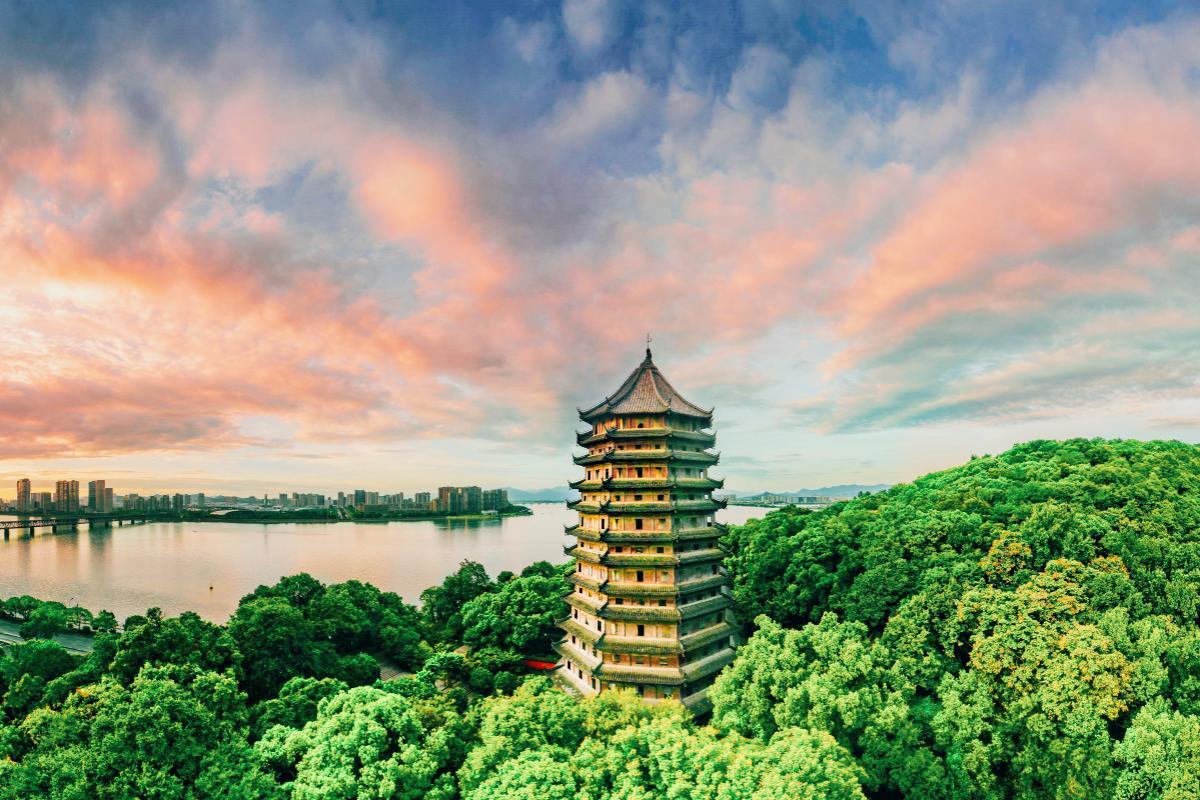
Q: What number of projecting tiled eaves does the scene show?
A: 12